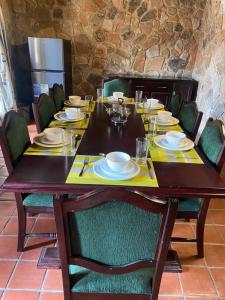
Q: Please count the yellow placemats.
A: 8